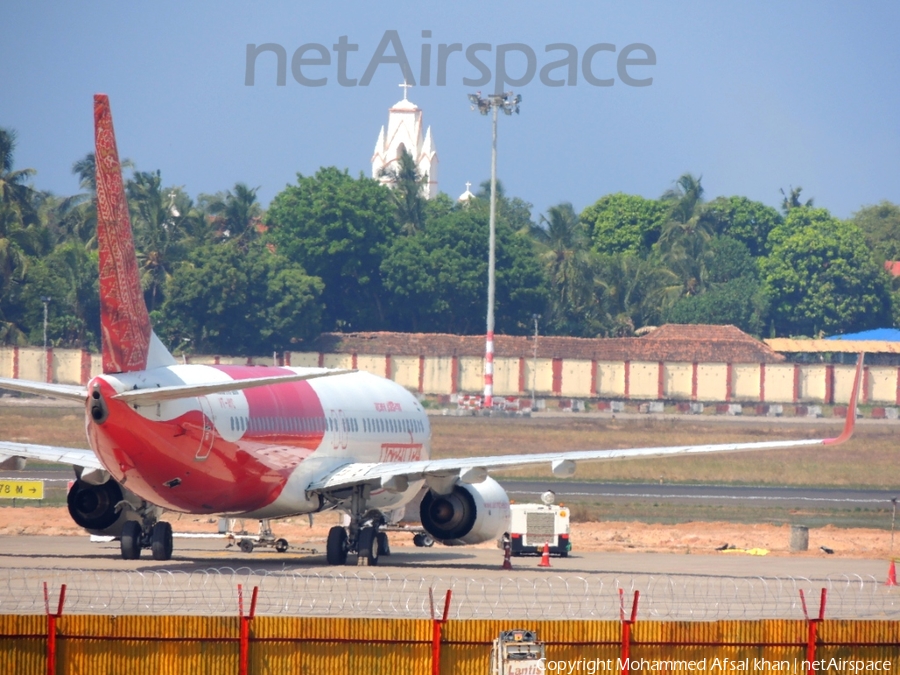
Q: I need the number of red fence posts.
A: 5